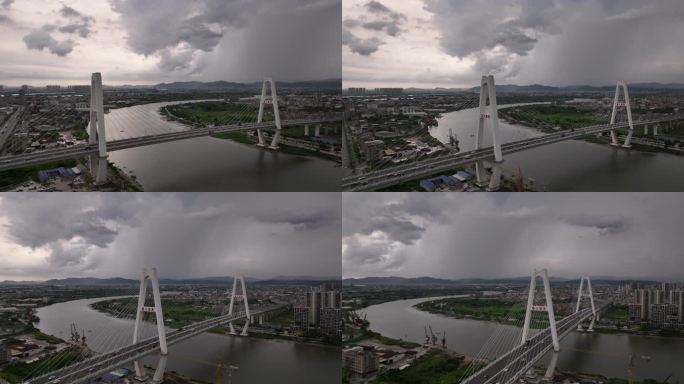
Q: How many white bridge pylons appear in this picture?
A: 8